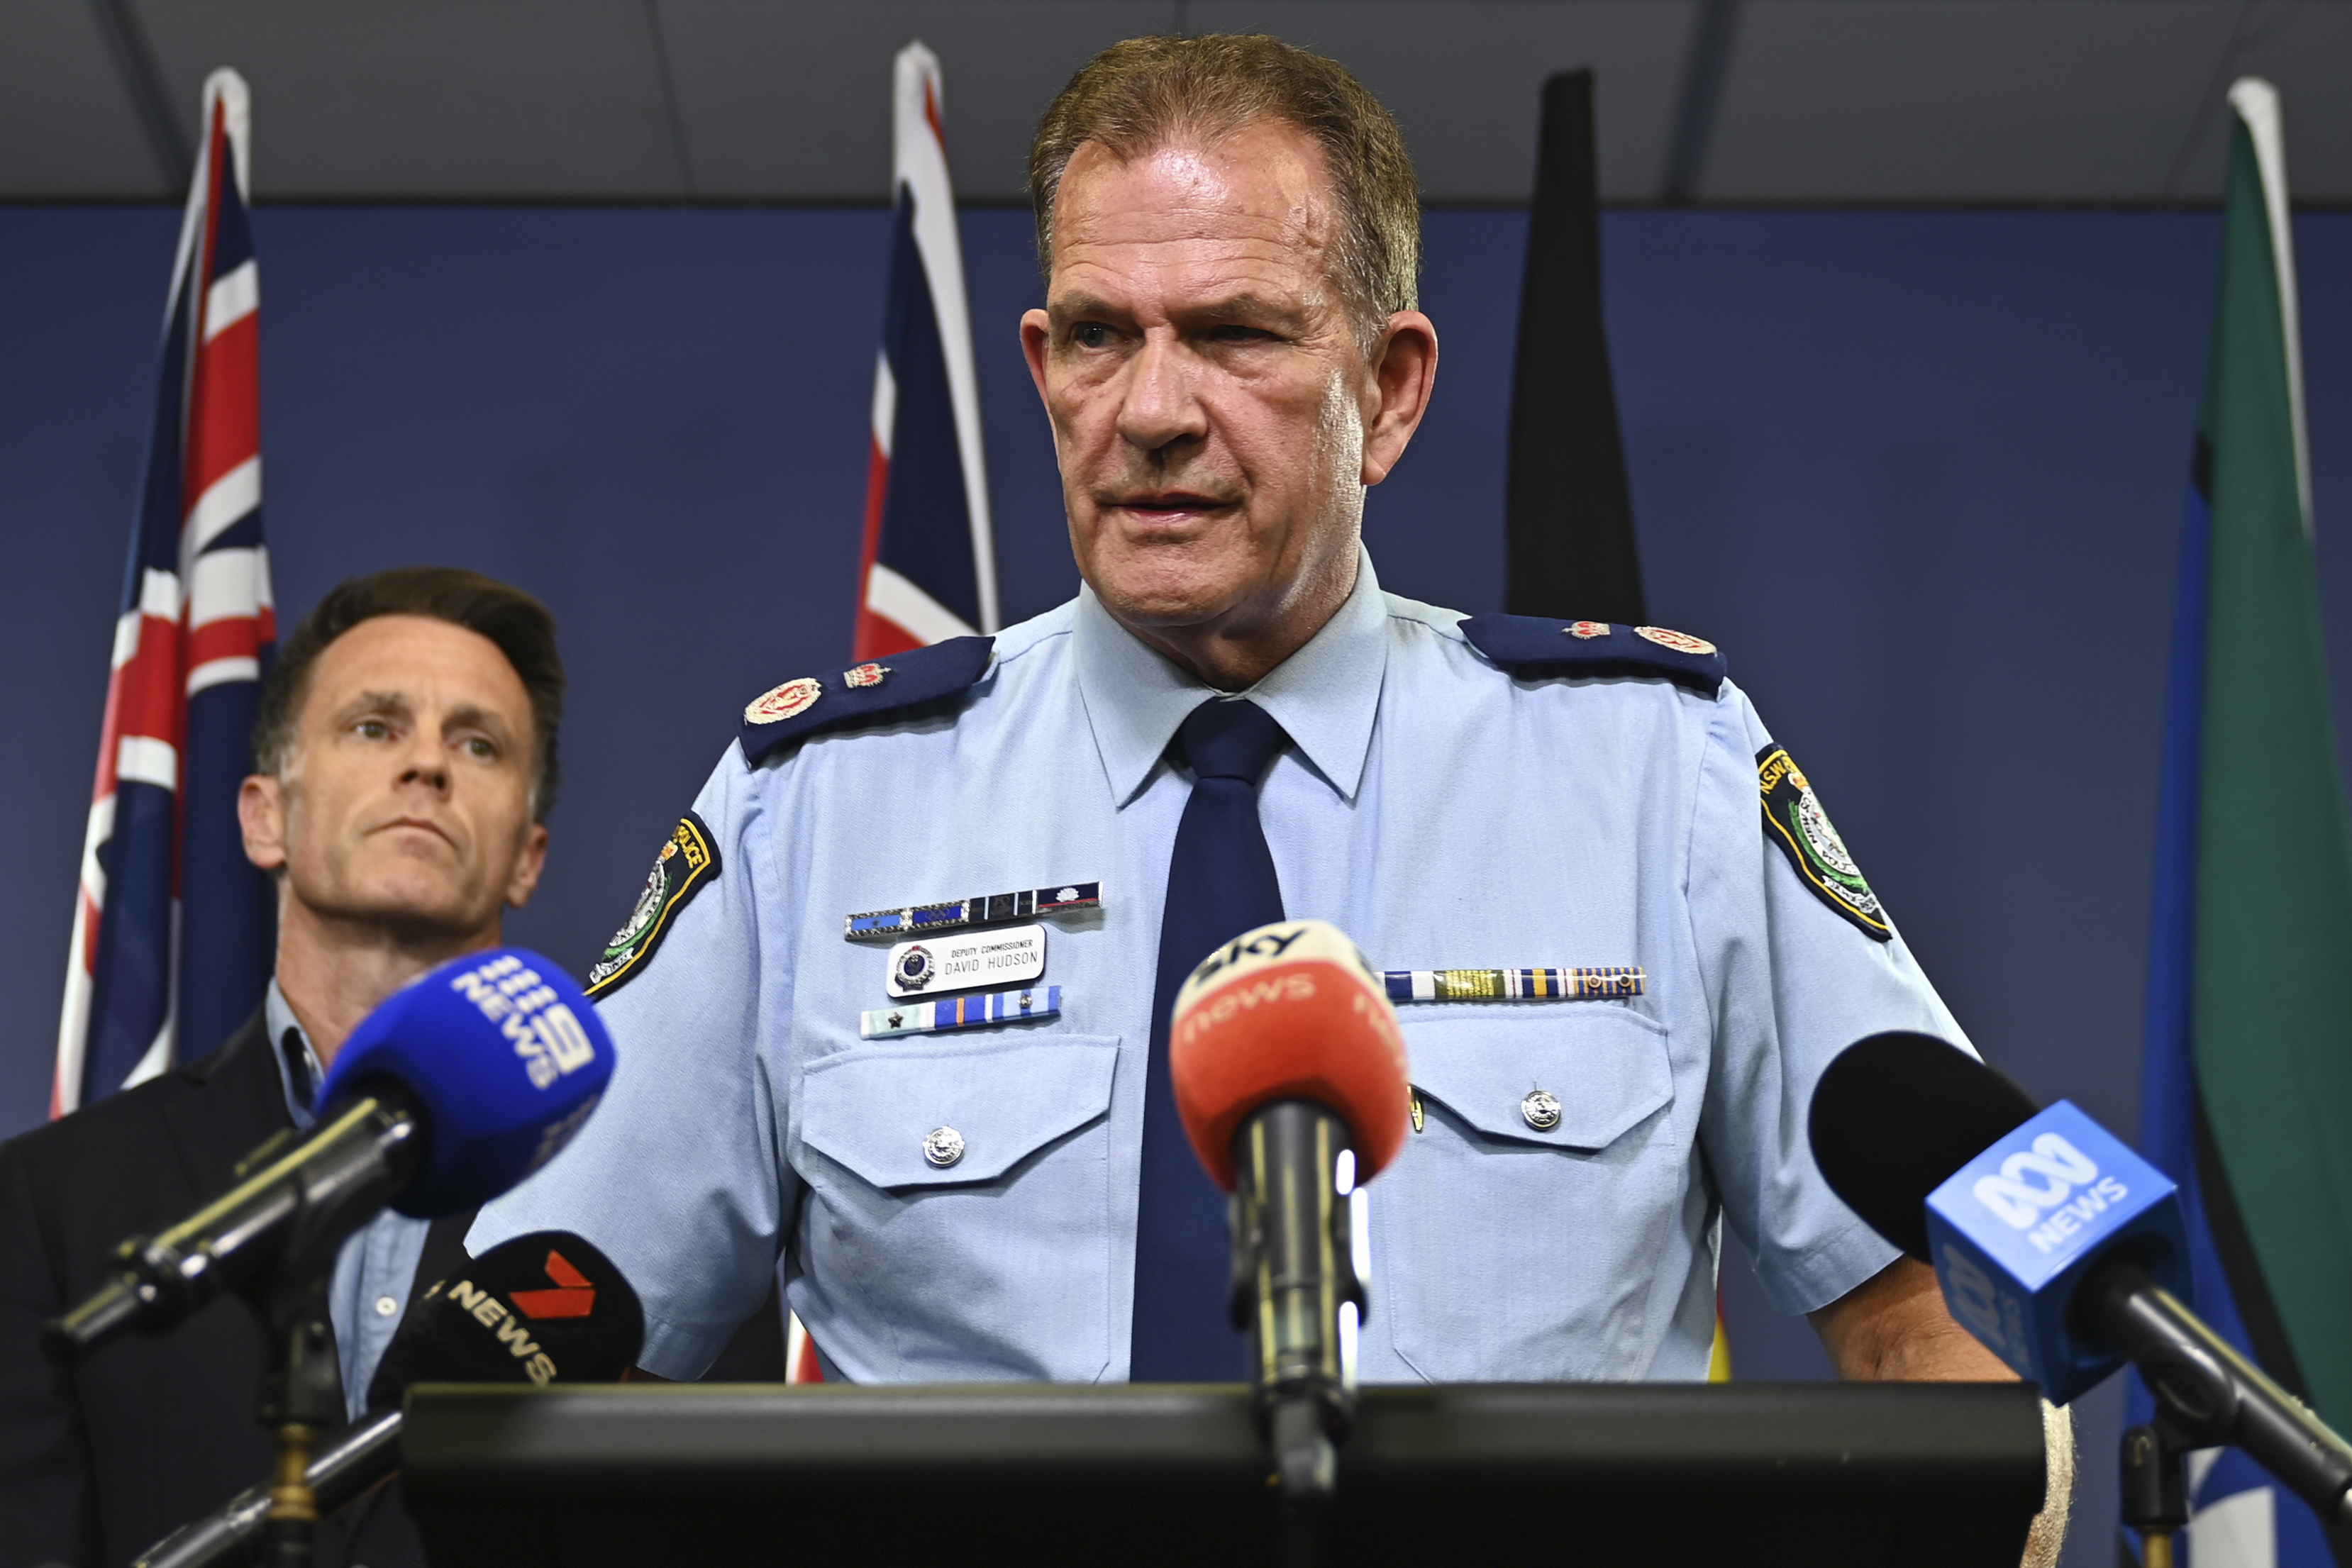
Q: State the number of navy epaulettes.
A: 2